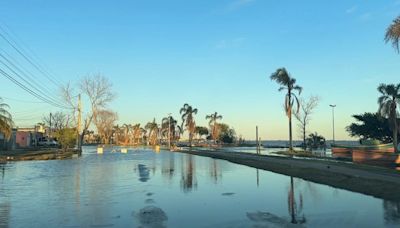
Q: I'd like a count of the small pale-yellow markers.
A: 3